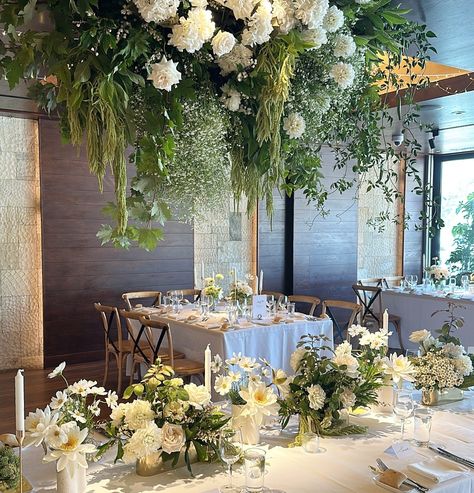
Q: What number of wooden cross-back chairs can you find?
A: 11